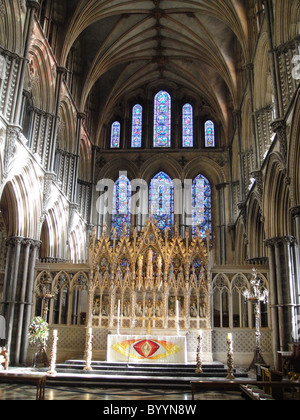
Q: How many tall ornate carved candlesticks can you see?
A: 4